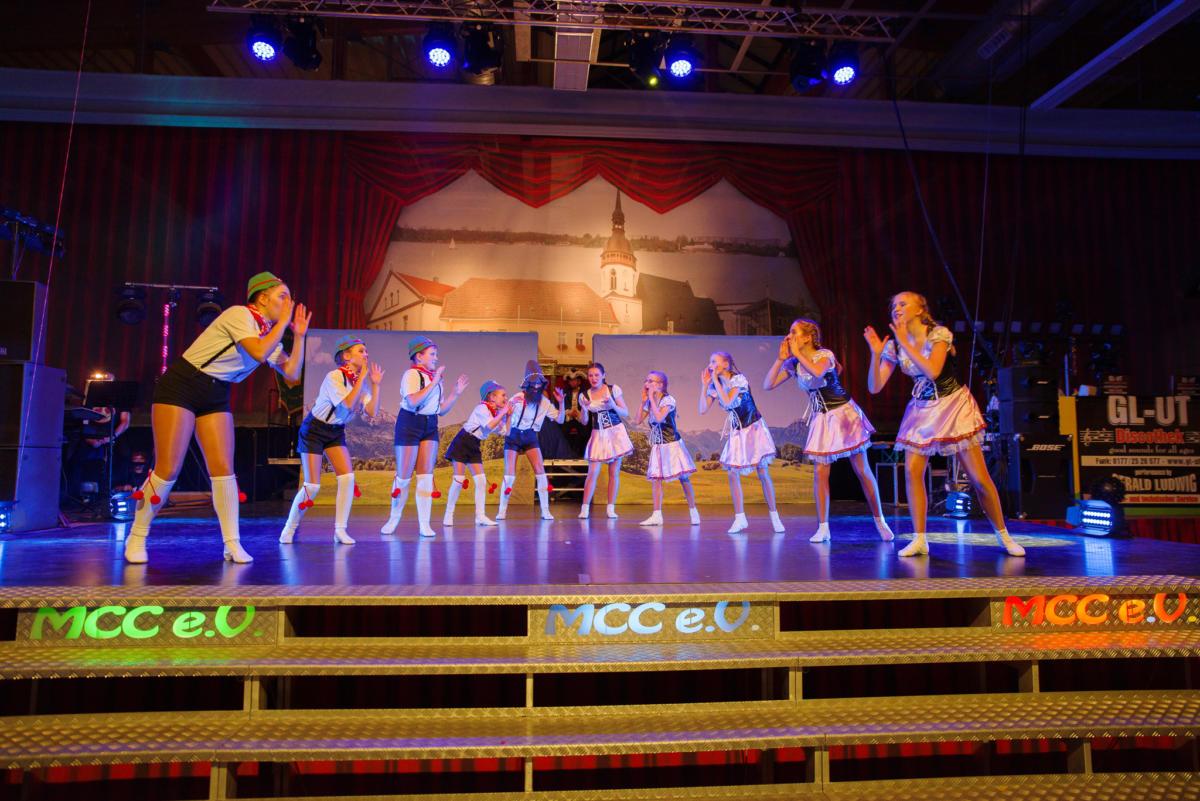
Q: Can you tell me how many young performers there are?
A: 10